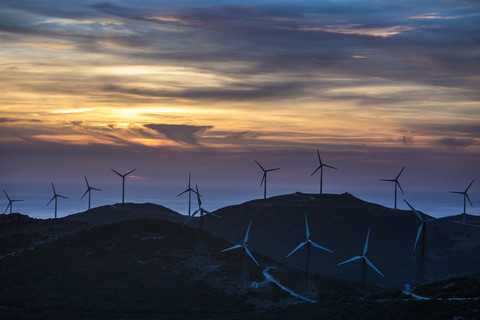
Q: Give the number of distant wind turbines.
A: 9